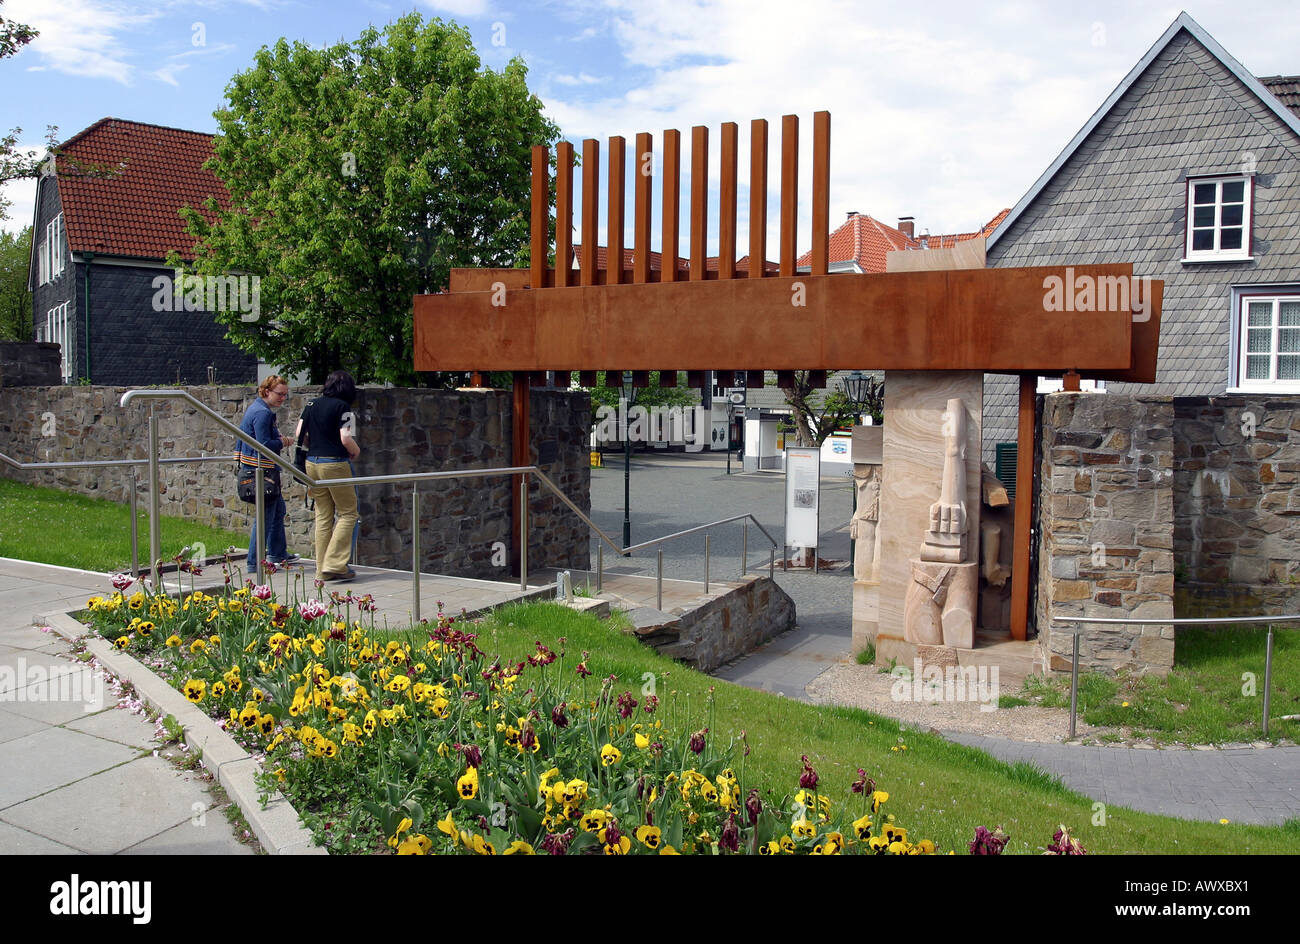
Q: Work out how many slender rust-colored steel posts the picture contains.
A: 11